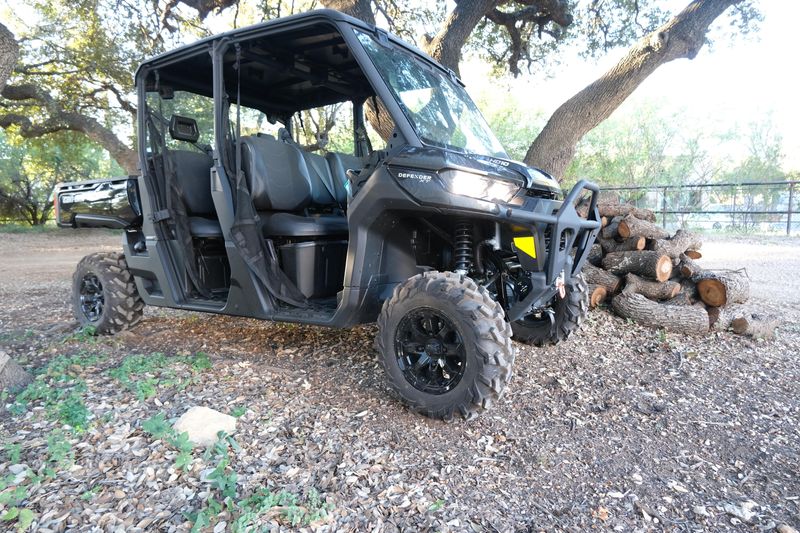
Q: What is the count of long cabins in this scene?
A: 0